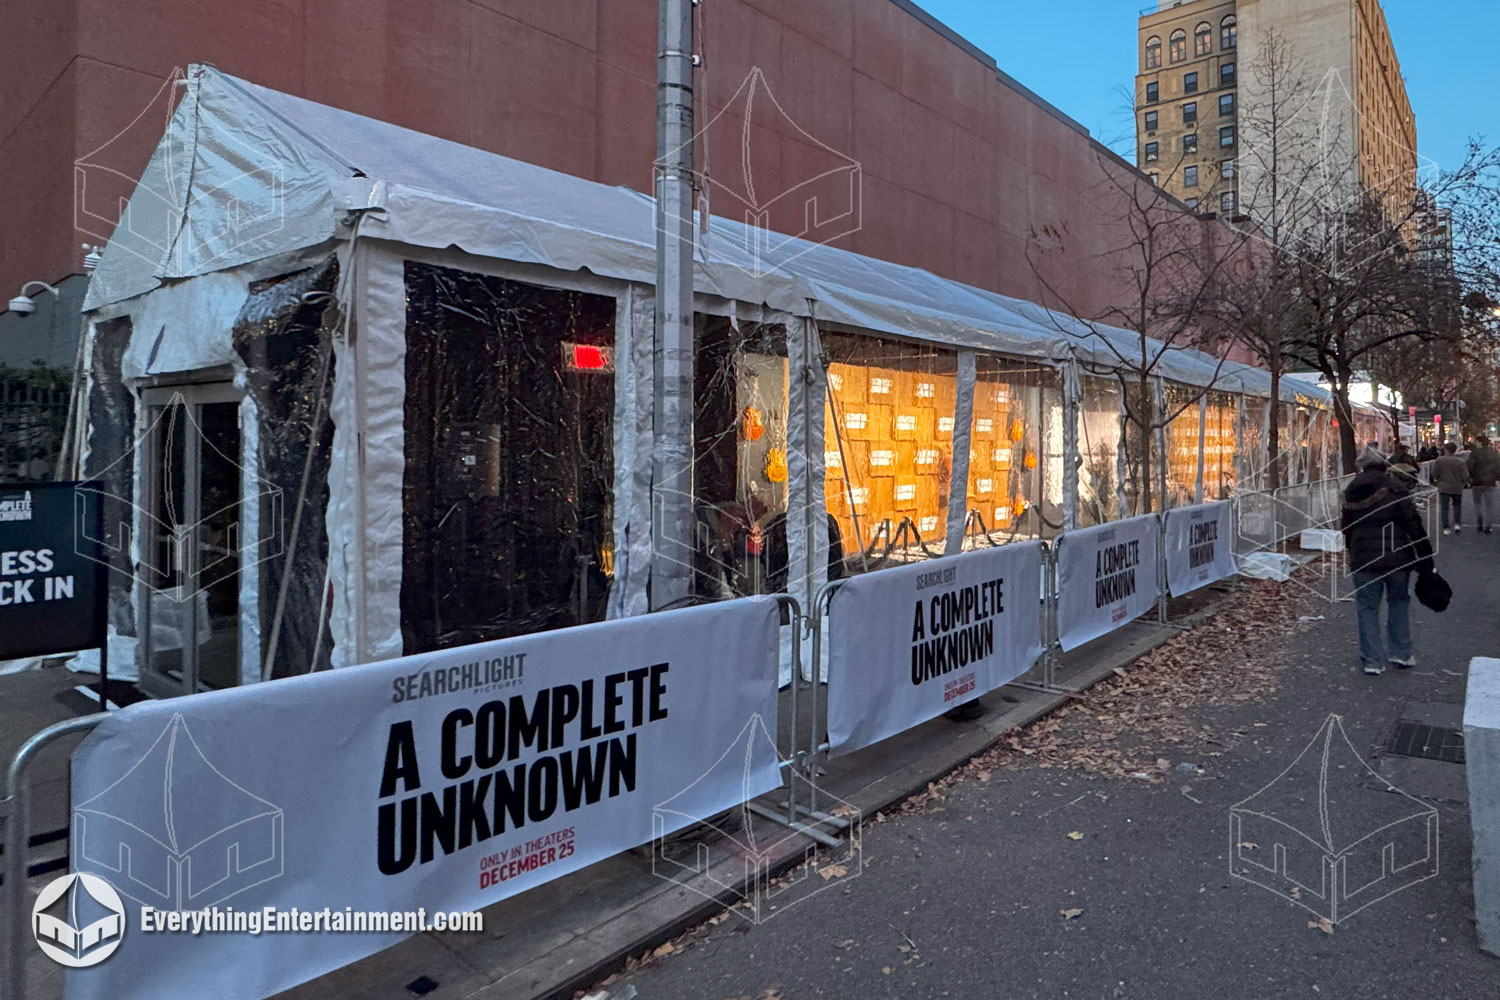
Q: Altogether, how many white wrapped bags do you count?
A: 2